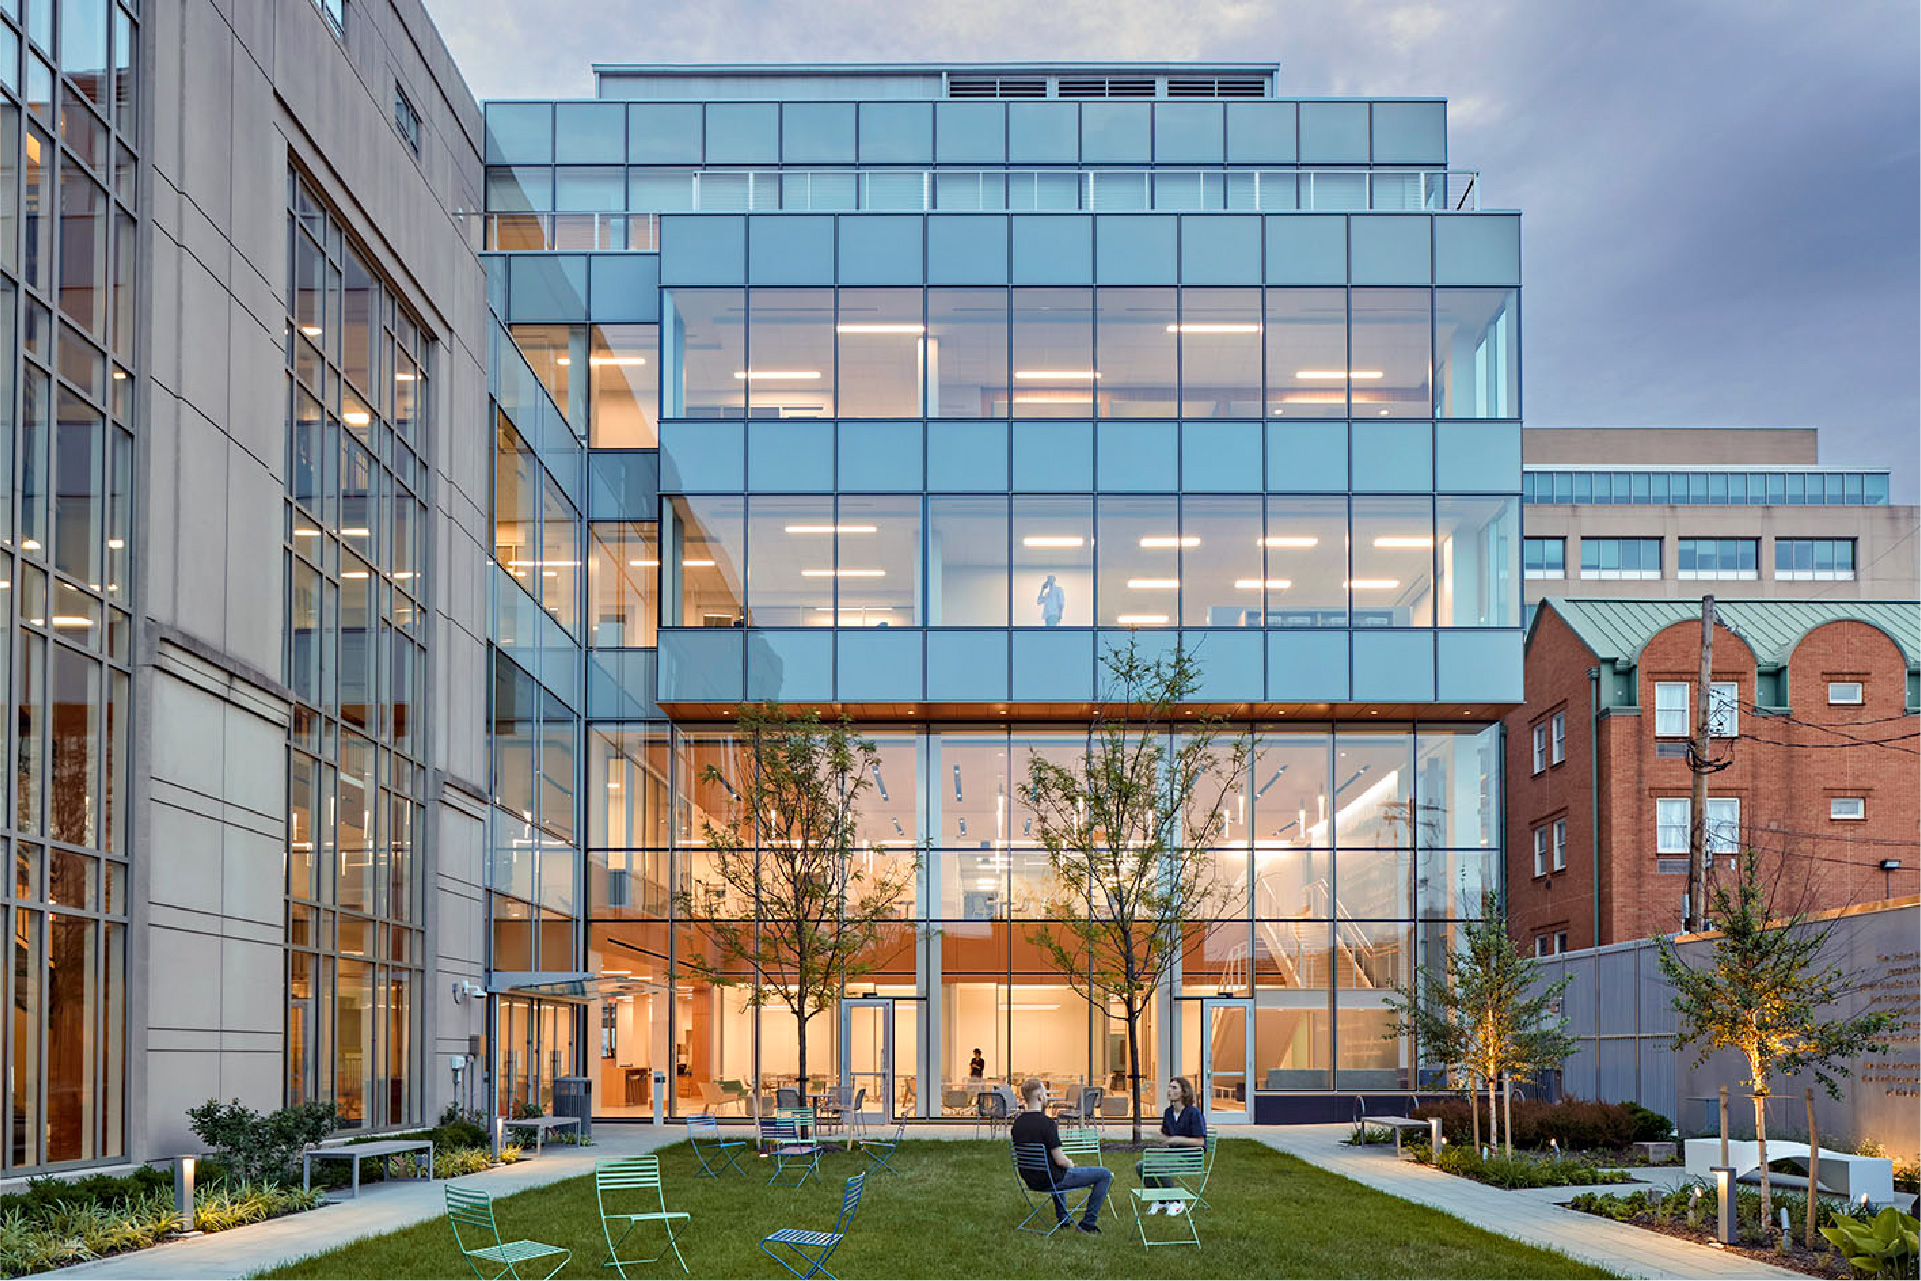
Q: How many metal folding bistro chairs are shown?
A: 11